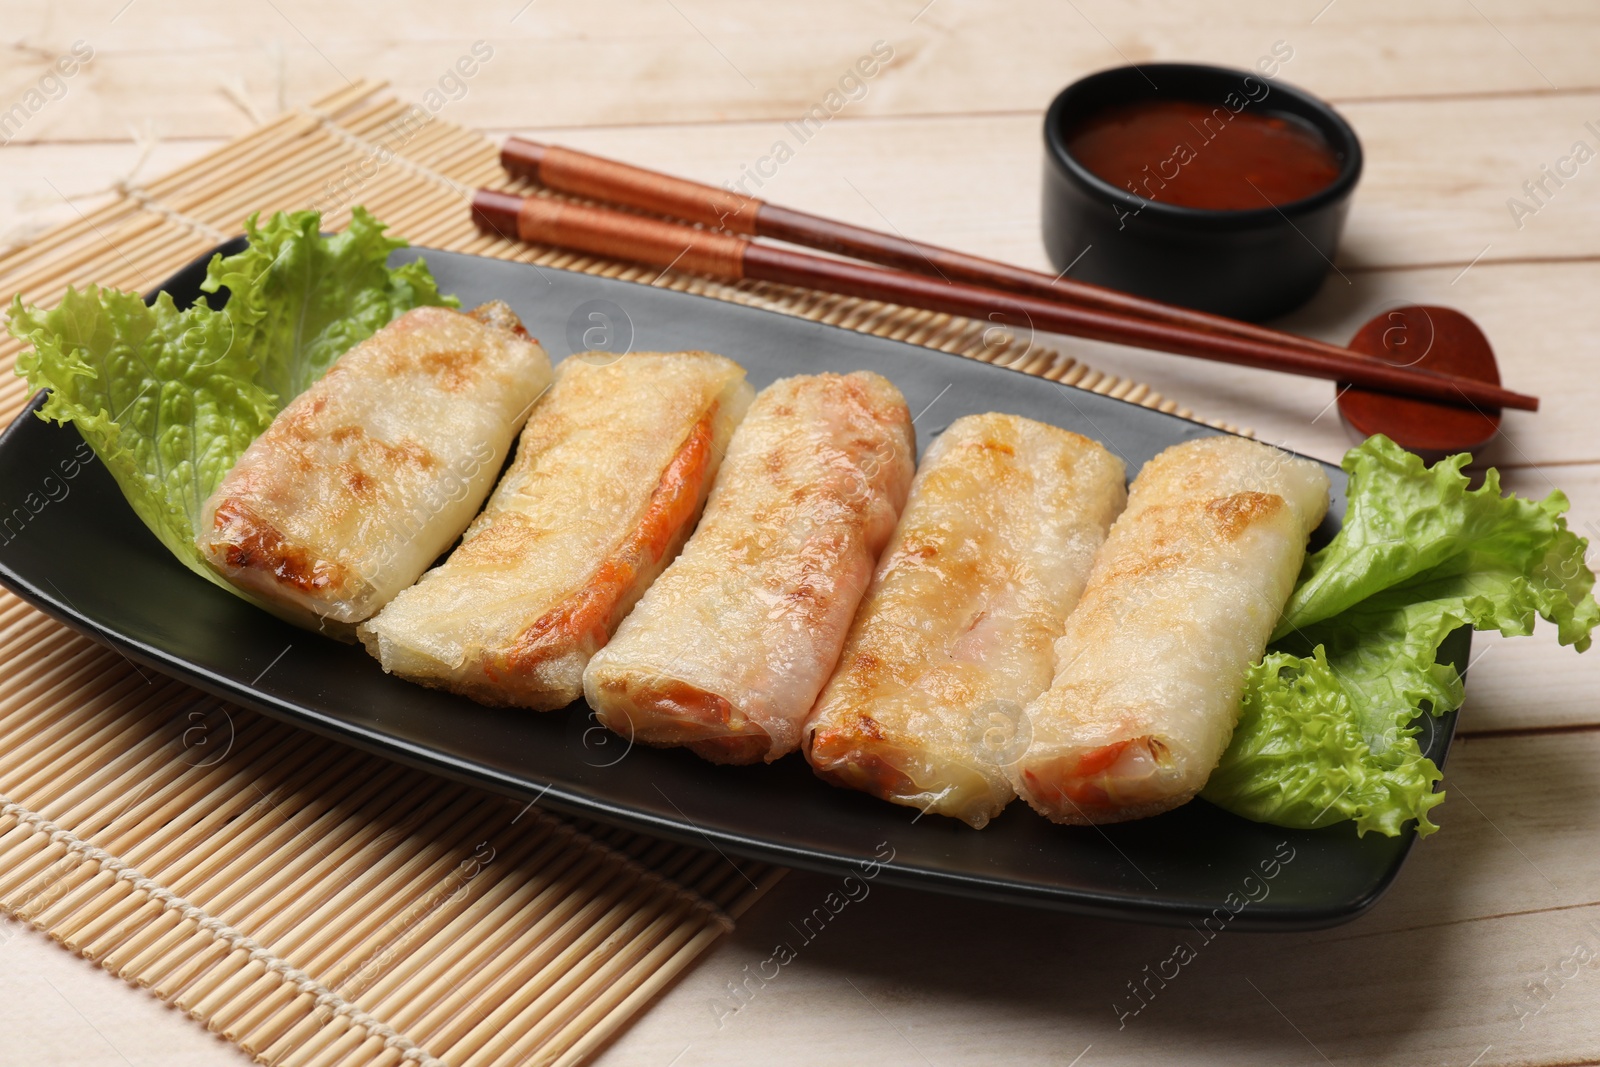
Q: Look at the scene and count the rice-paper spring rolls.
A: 5